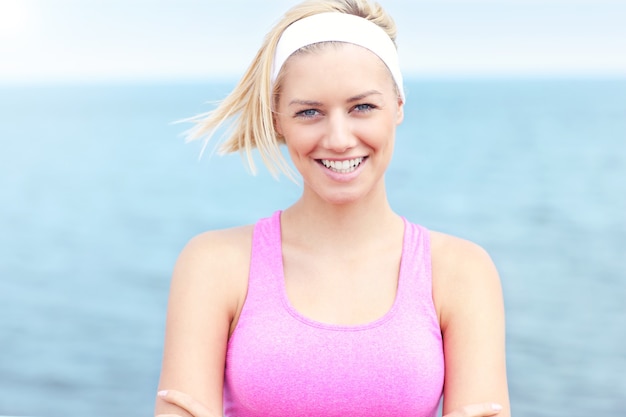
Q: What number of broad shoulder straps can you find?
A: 2